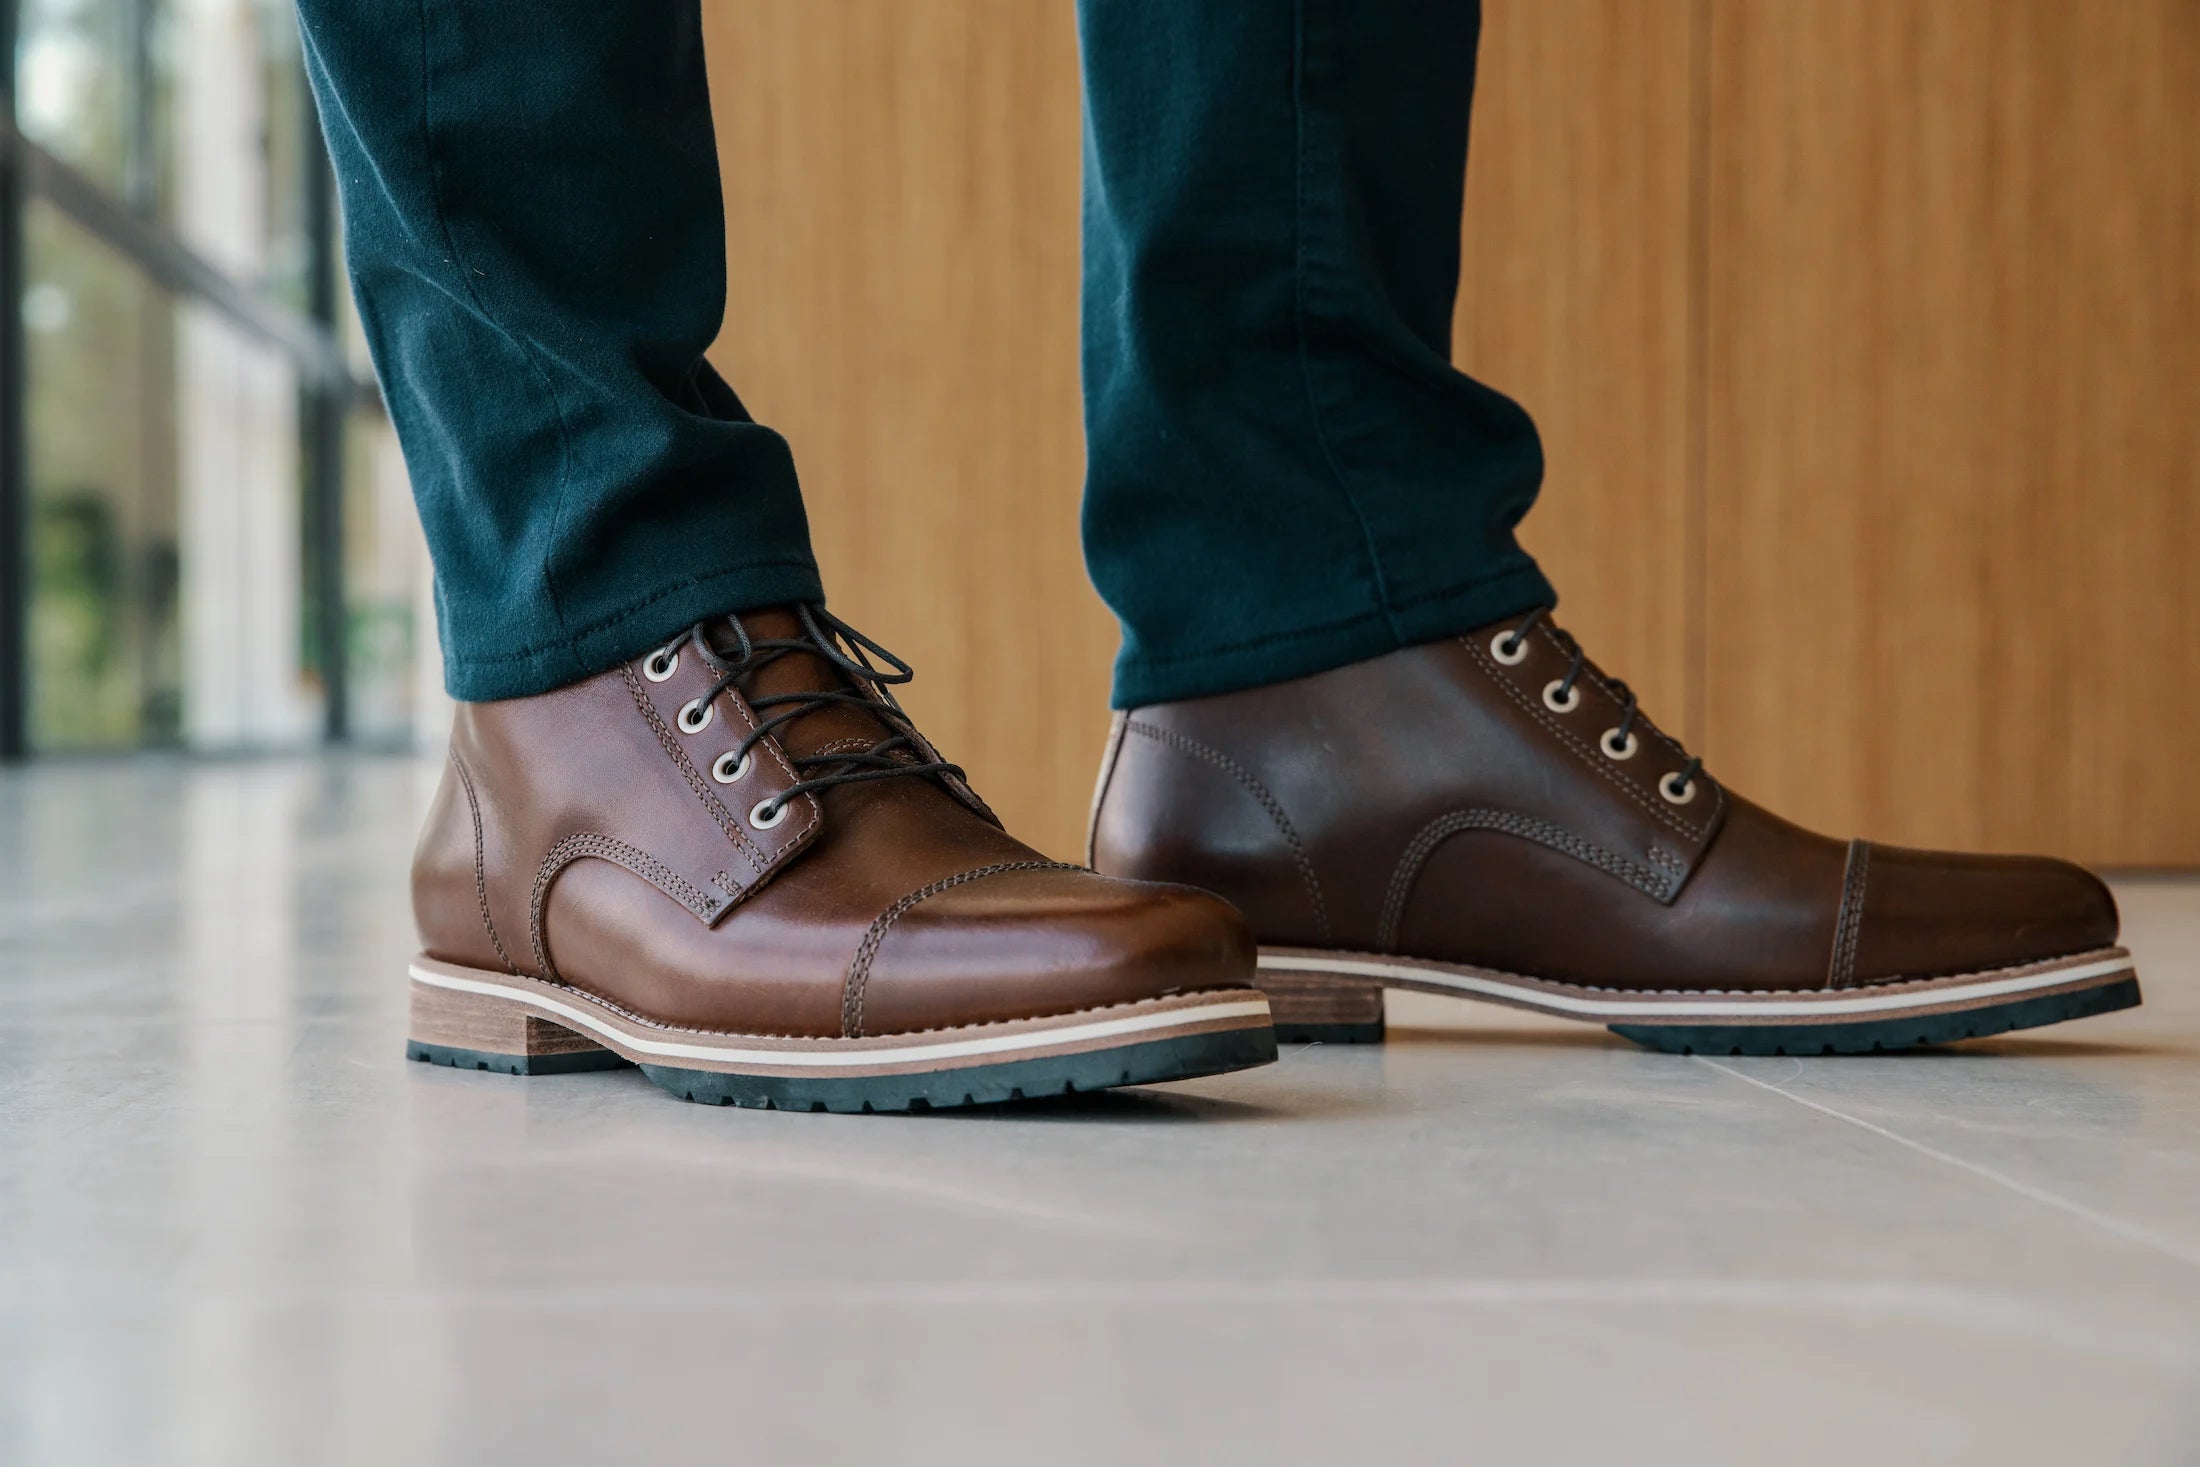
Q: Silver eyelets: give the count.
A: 8